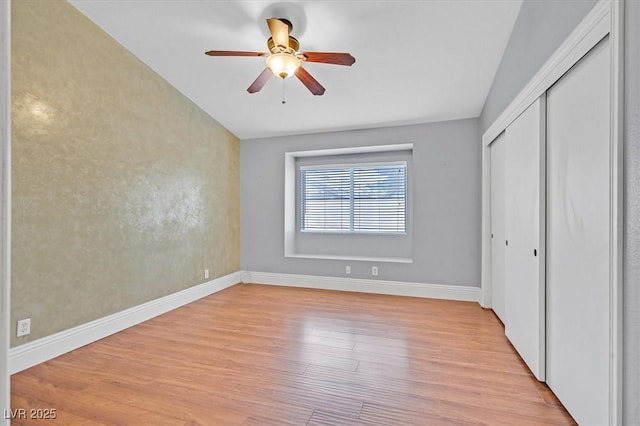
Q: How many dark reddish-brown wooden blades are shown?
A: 4